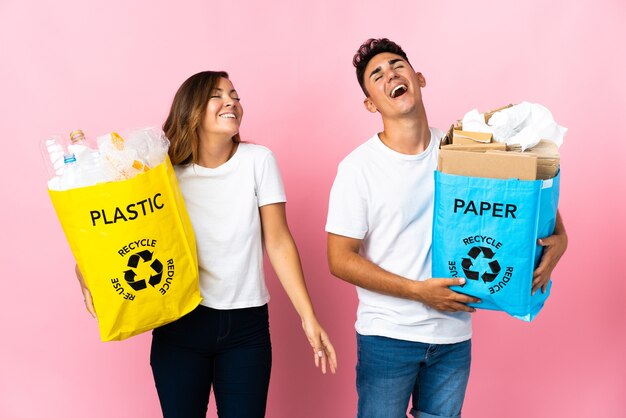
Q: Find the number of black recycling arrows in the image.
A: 6